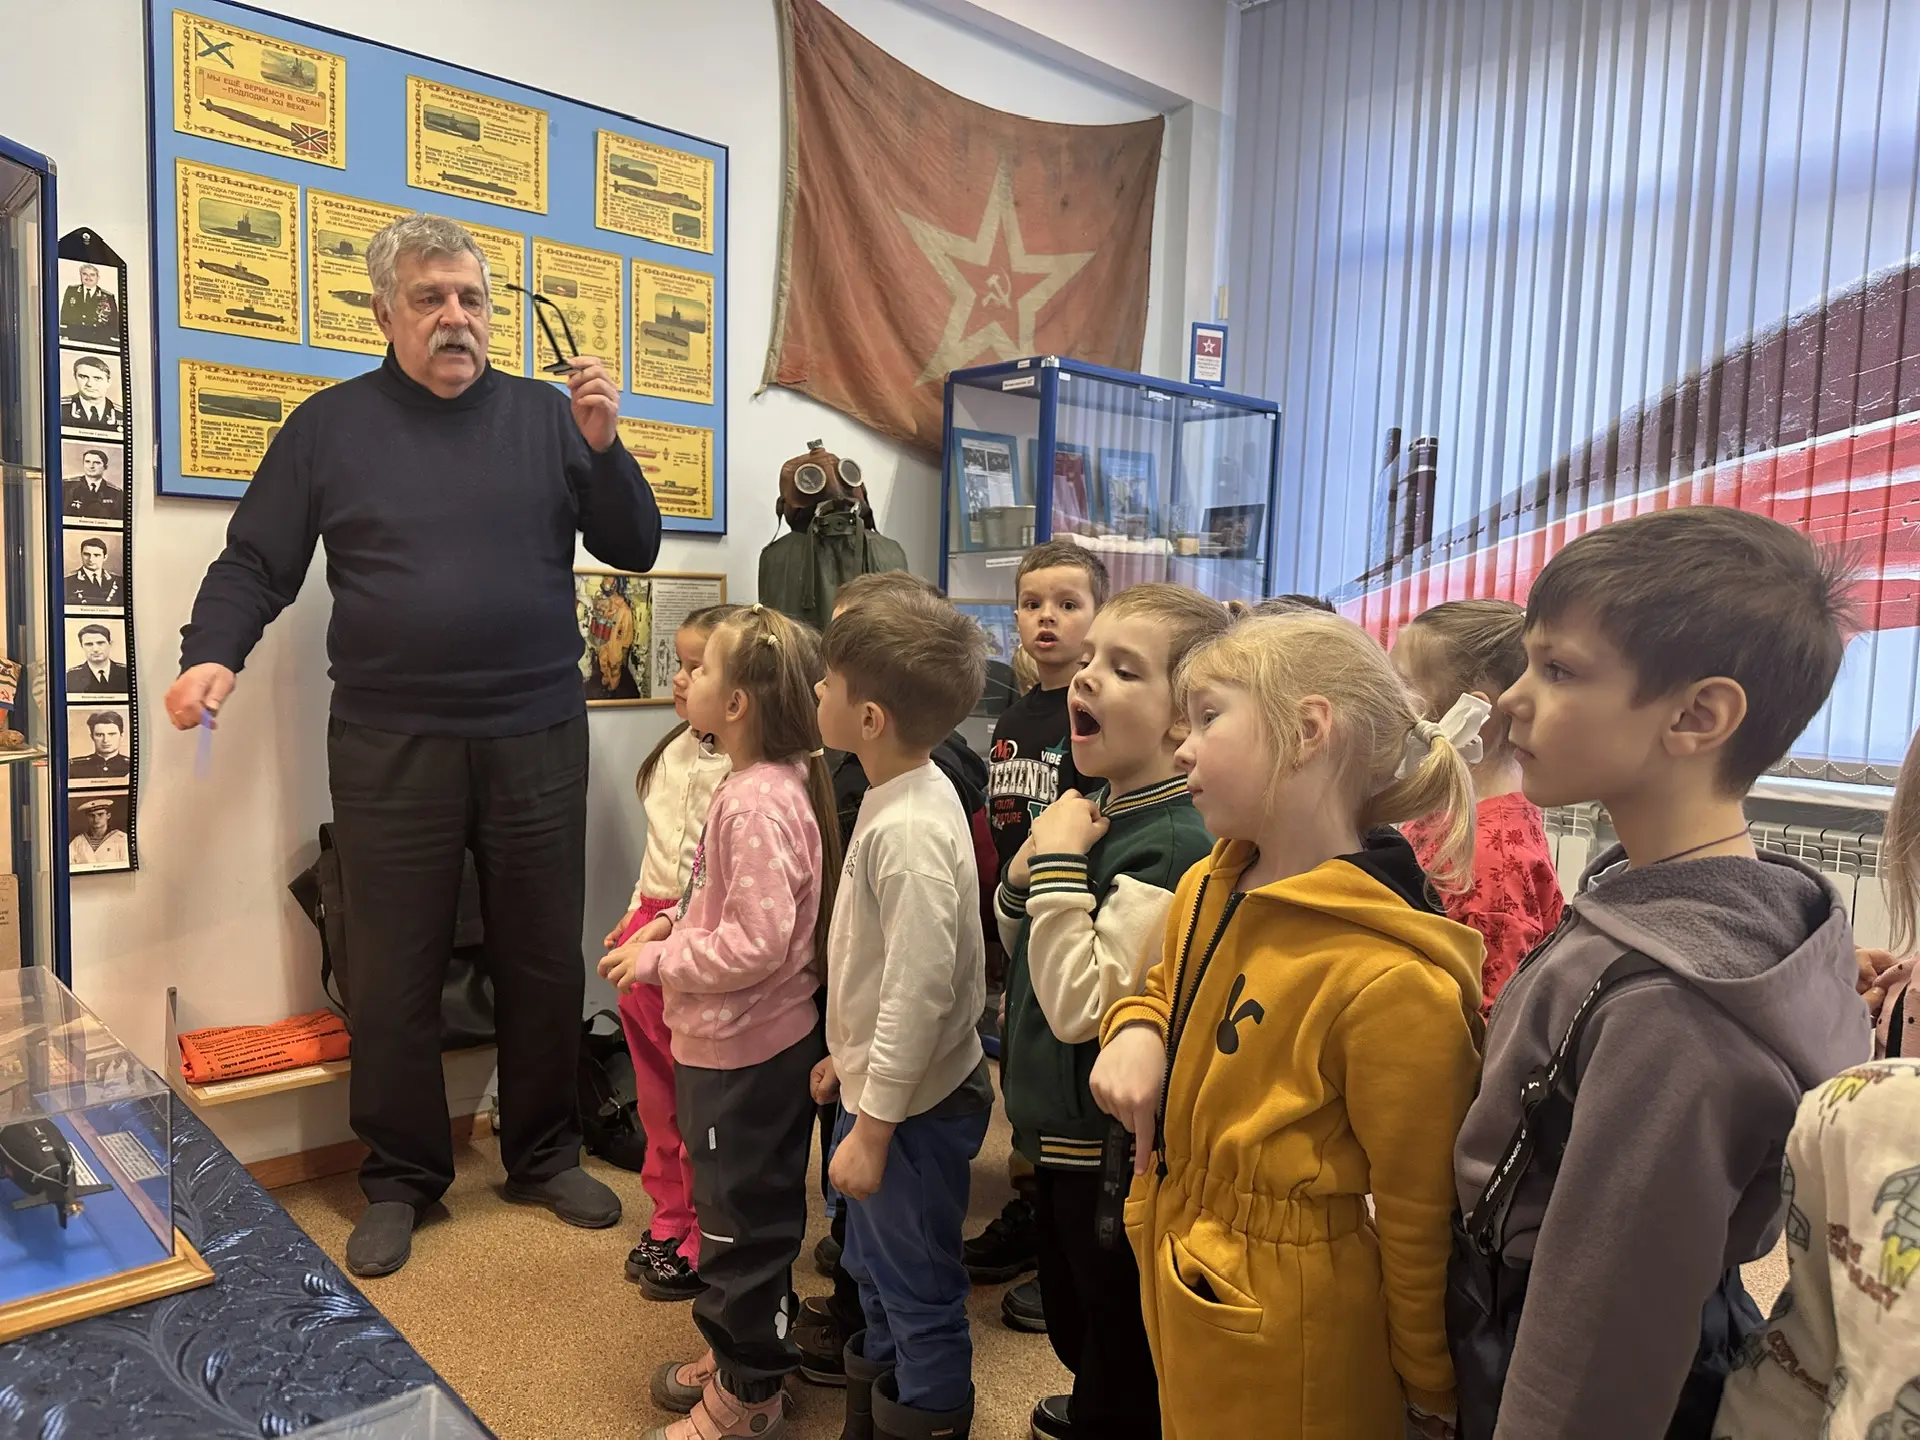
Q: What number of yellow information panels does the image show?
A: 10